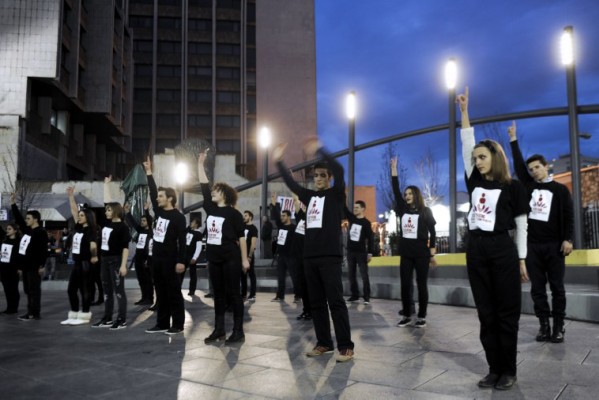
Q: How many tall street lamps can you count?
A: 5